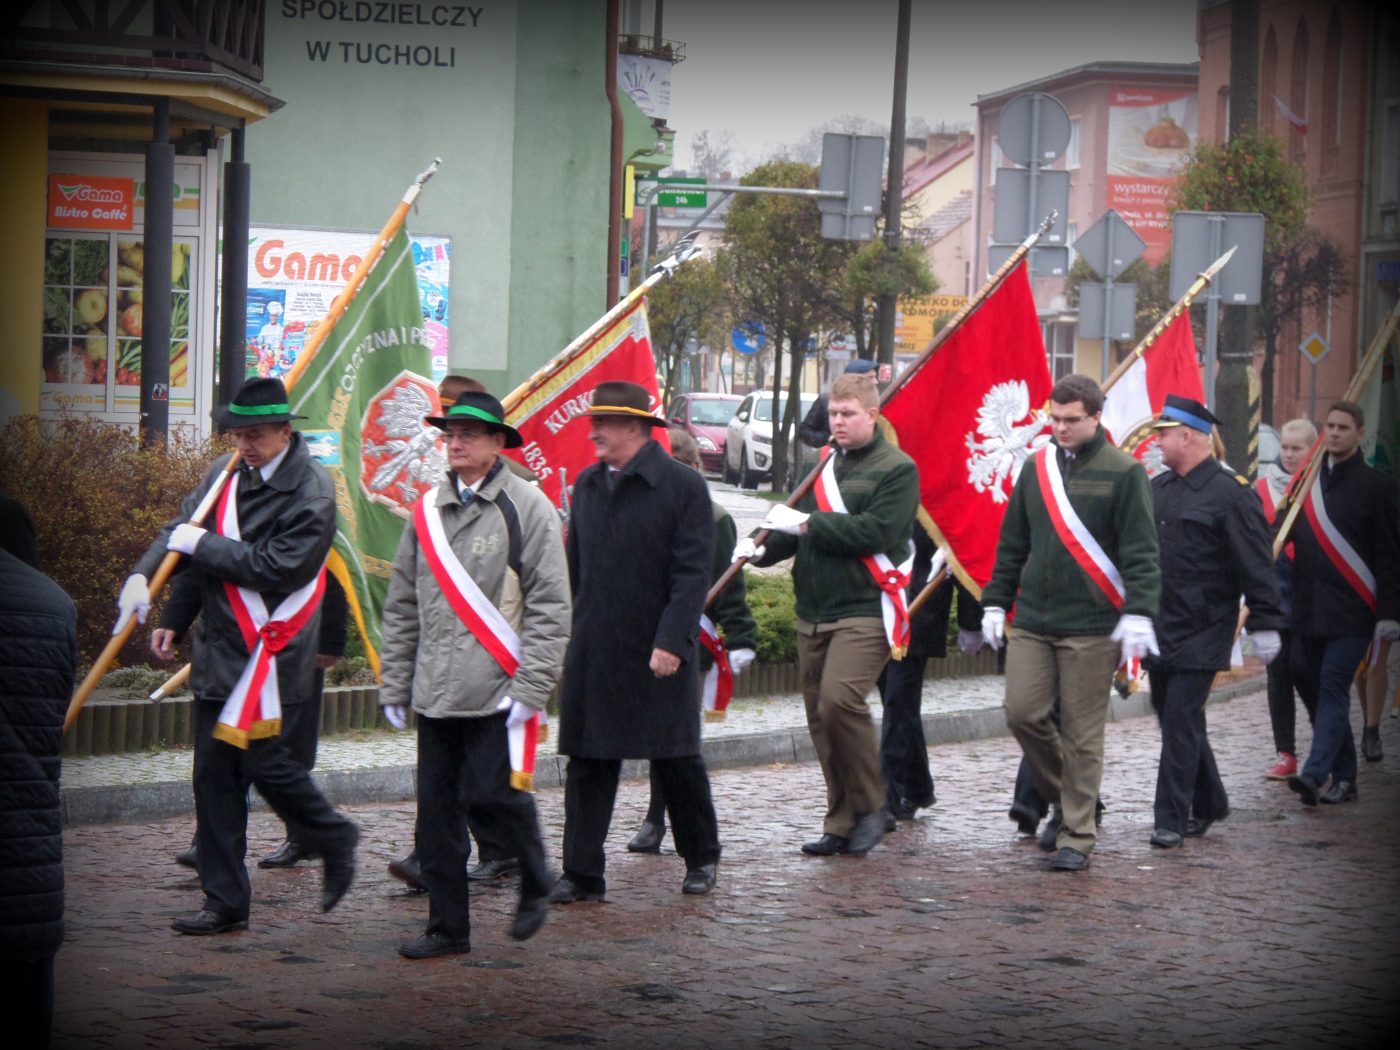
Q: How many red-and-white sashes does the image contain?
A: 7